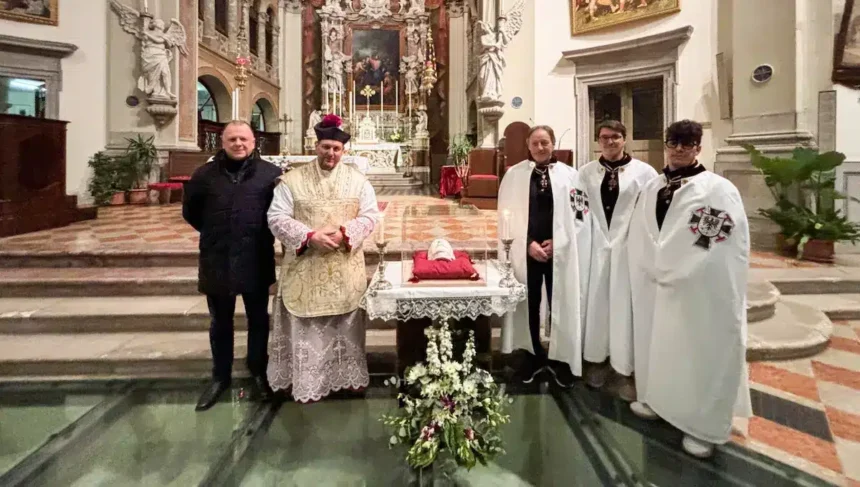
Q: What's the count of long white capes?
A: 3